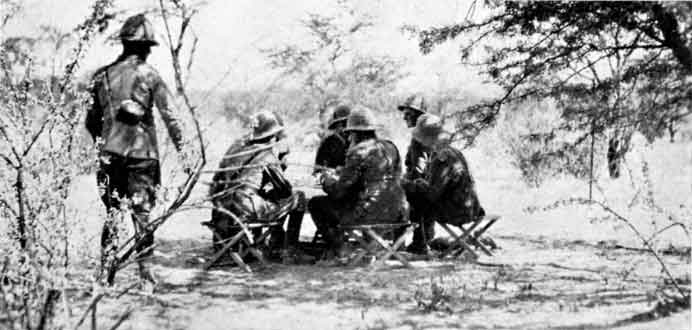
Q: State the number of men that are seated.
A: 5